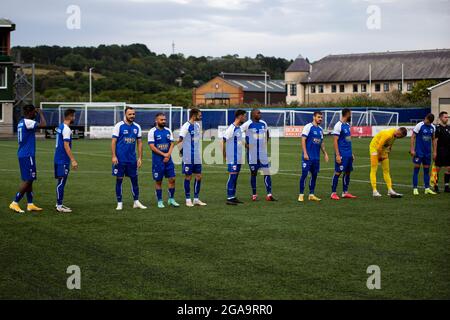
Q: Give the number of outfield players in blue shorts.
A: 10